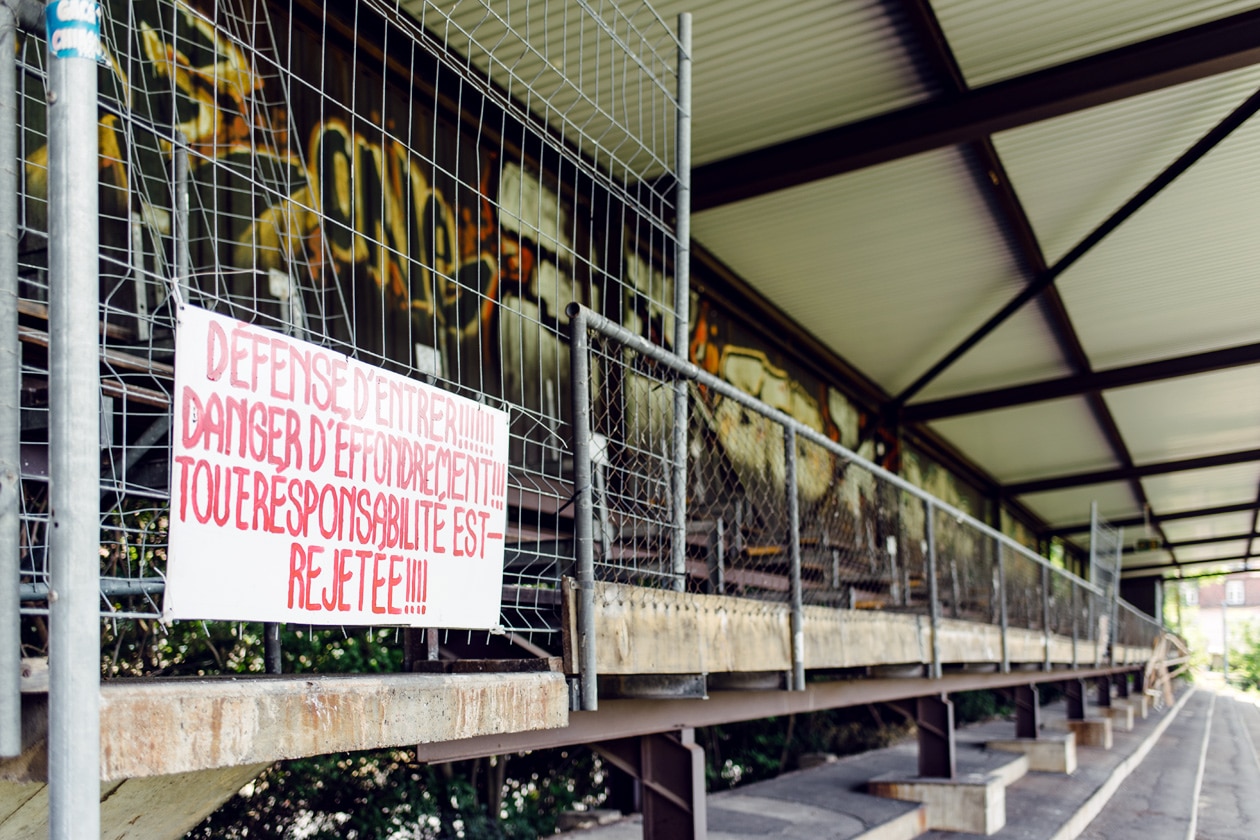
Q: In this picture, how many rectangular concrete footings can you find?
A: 5